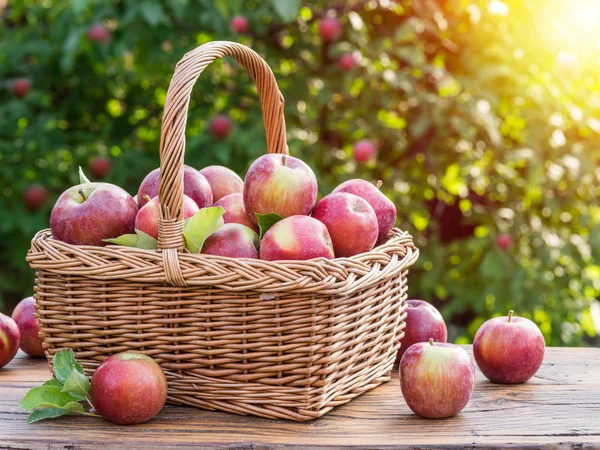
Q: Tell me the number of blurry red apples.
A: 10